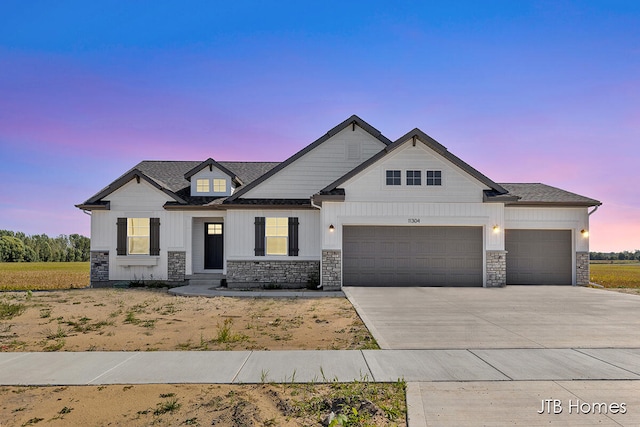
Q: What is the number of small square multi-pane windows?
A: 5